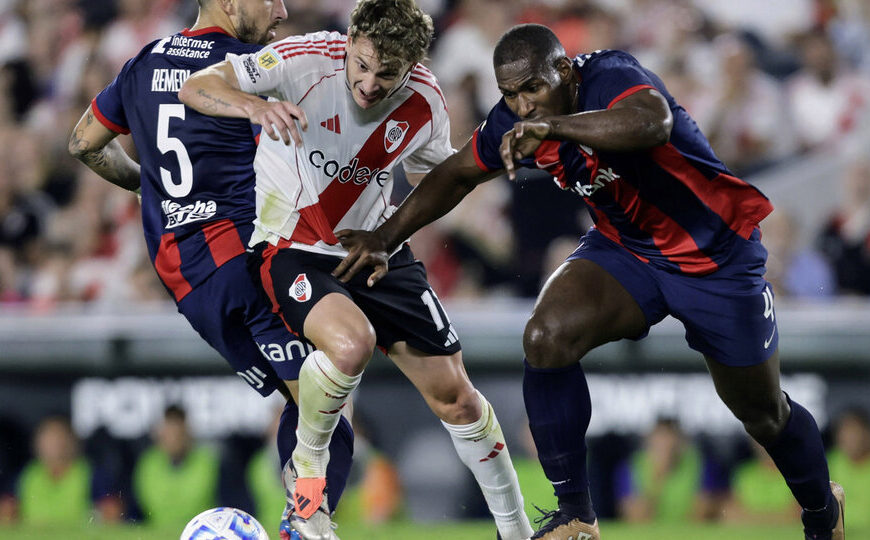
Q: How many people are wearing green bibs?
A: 7